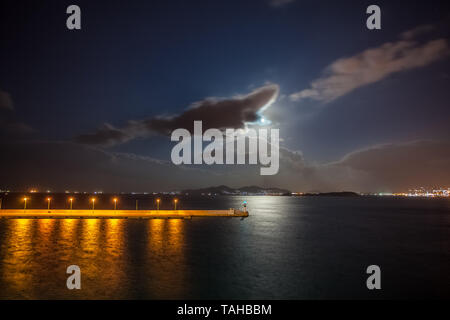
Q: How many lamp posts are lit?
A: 7